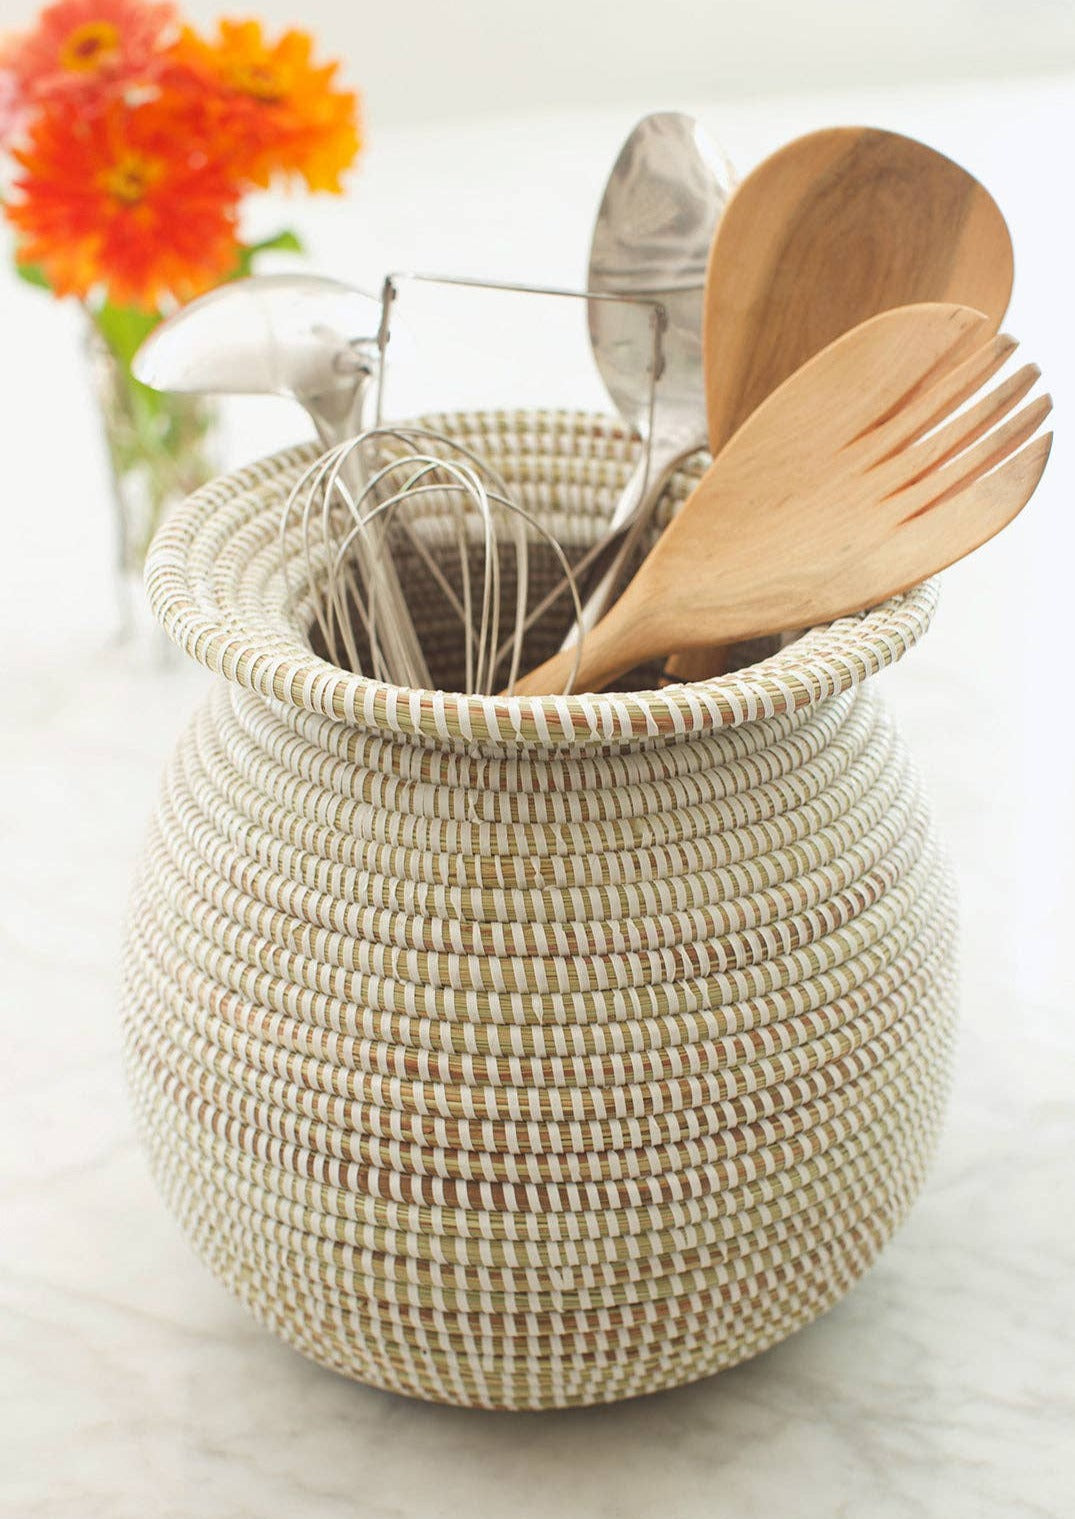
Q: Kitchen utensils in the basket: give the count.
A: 6